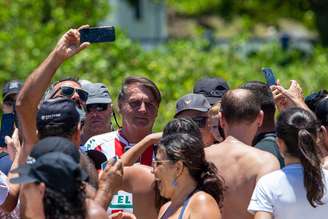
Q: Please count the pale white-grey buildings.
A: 1